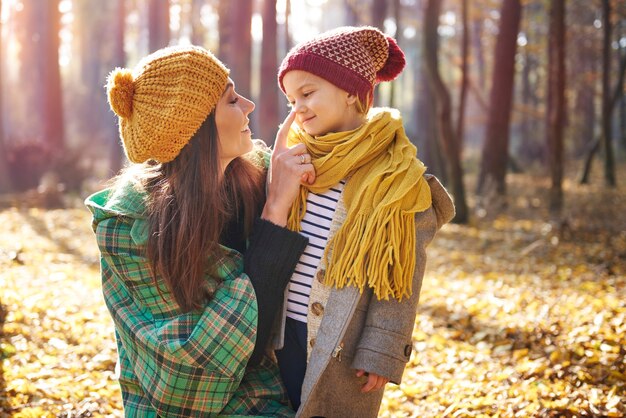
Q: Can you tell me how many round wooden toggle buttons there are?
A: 3